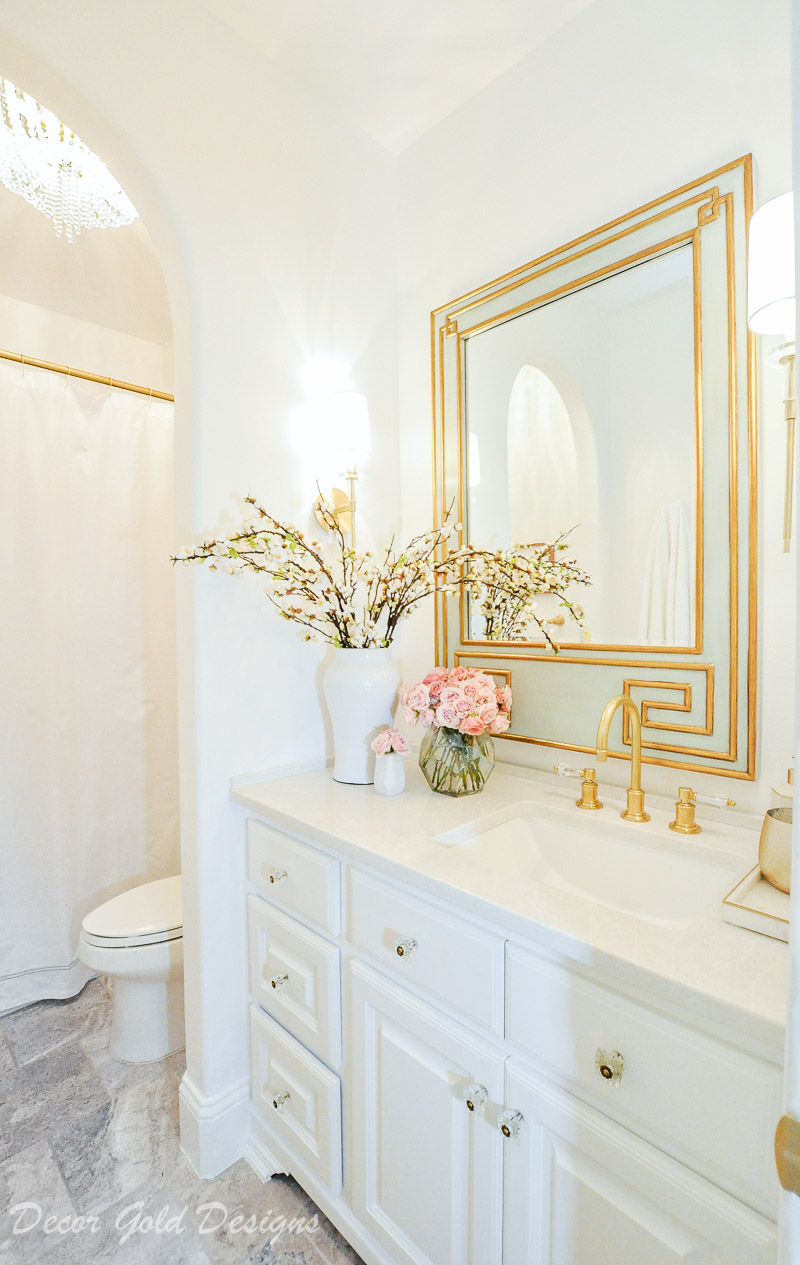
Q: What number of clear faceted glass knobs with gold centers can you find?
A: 7